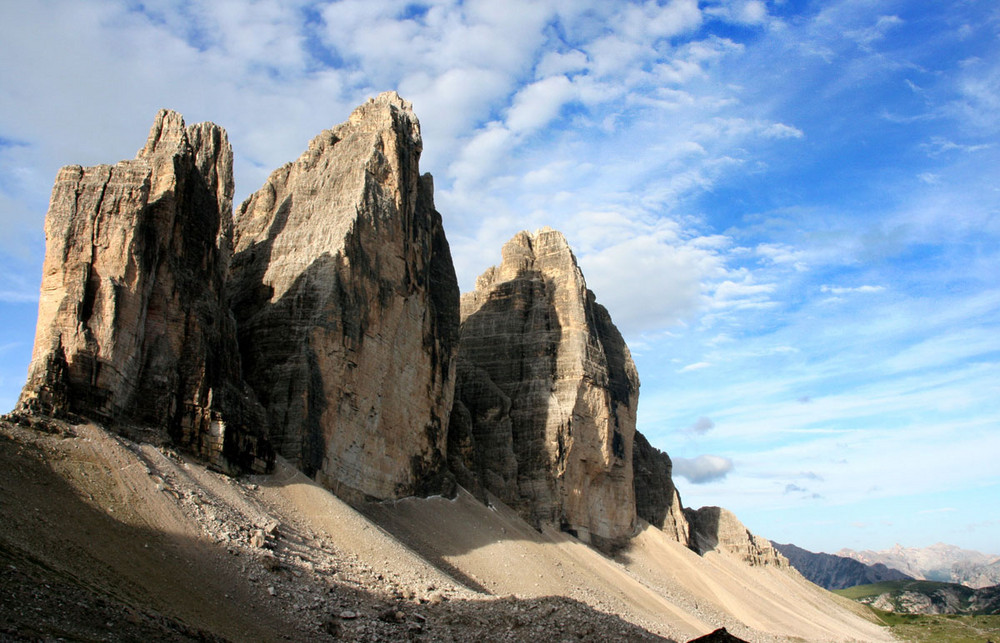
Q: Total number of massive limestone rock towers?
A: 3